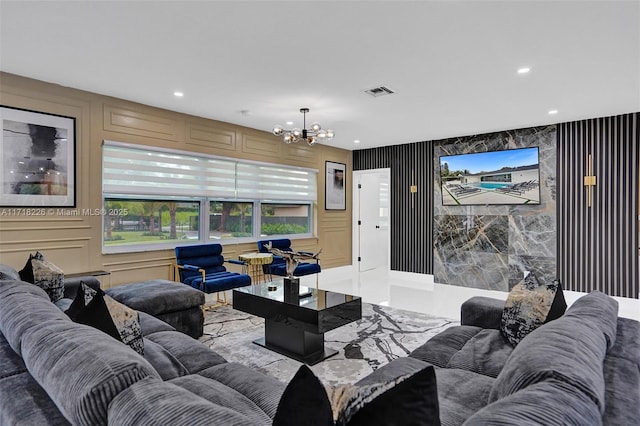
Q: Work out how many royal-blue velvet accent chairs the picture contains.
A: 2